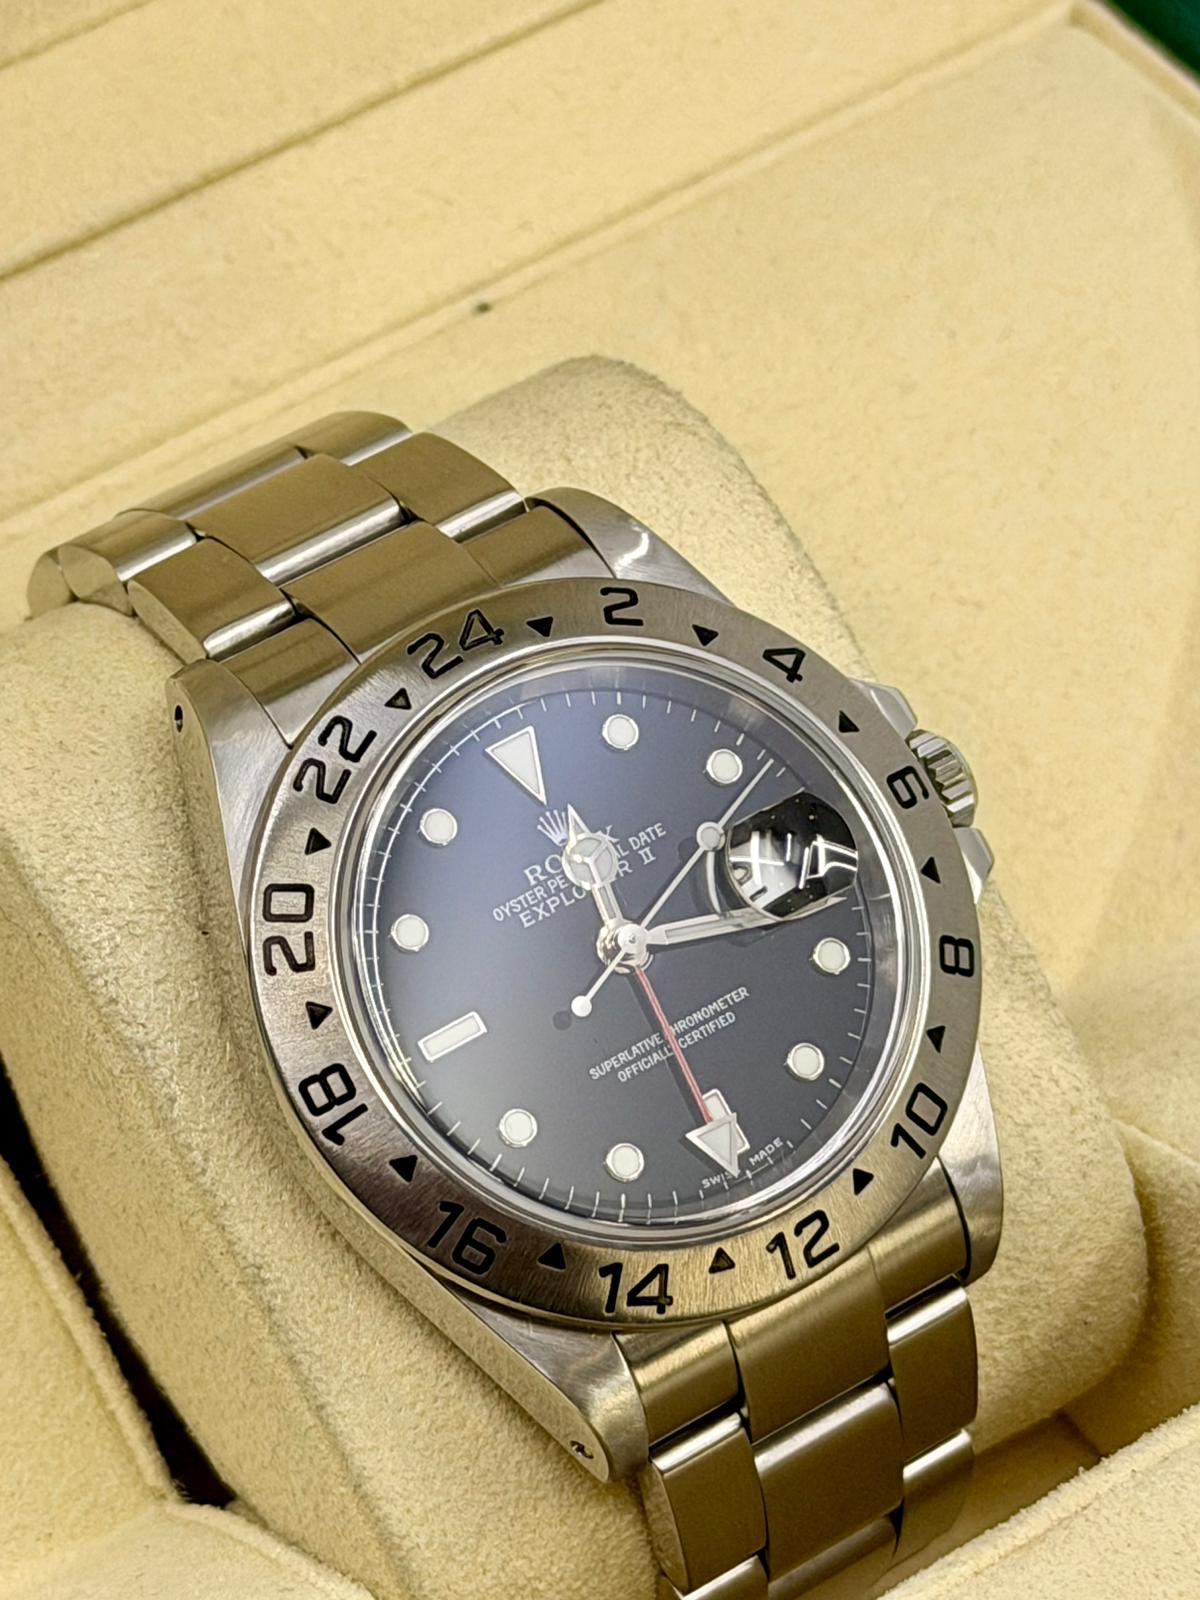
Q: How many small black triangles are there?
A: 12